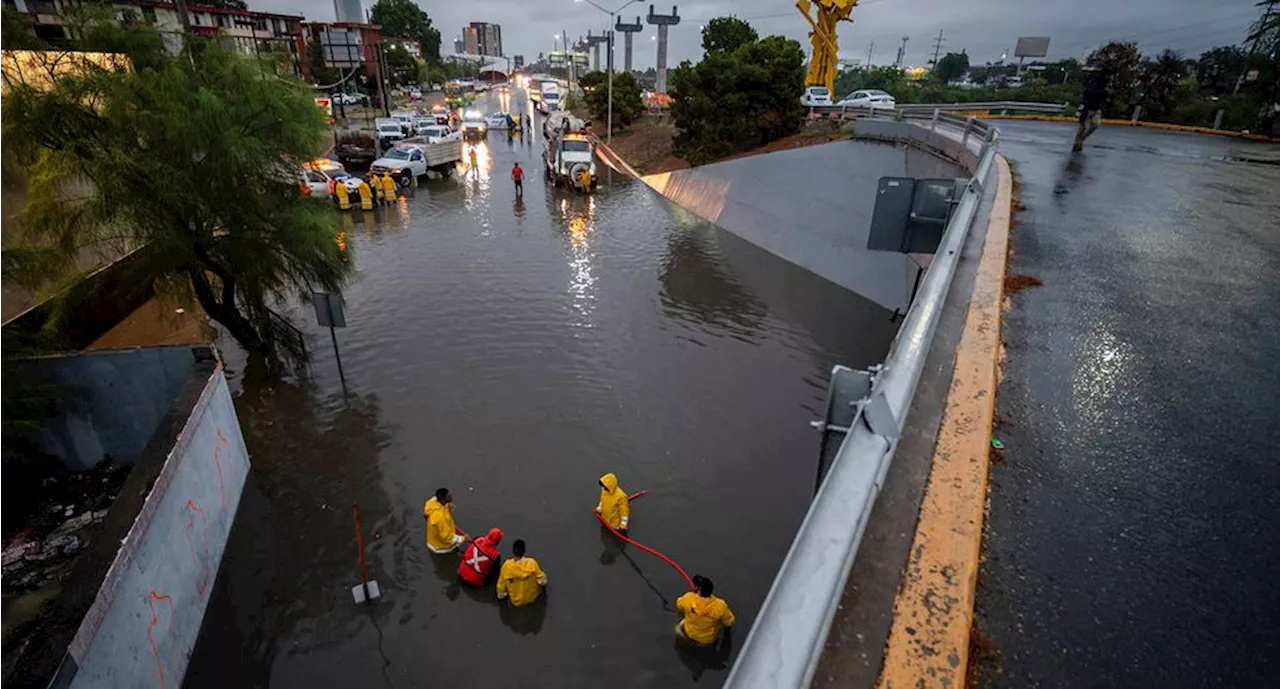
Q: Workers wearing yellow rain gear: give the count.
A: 10